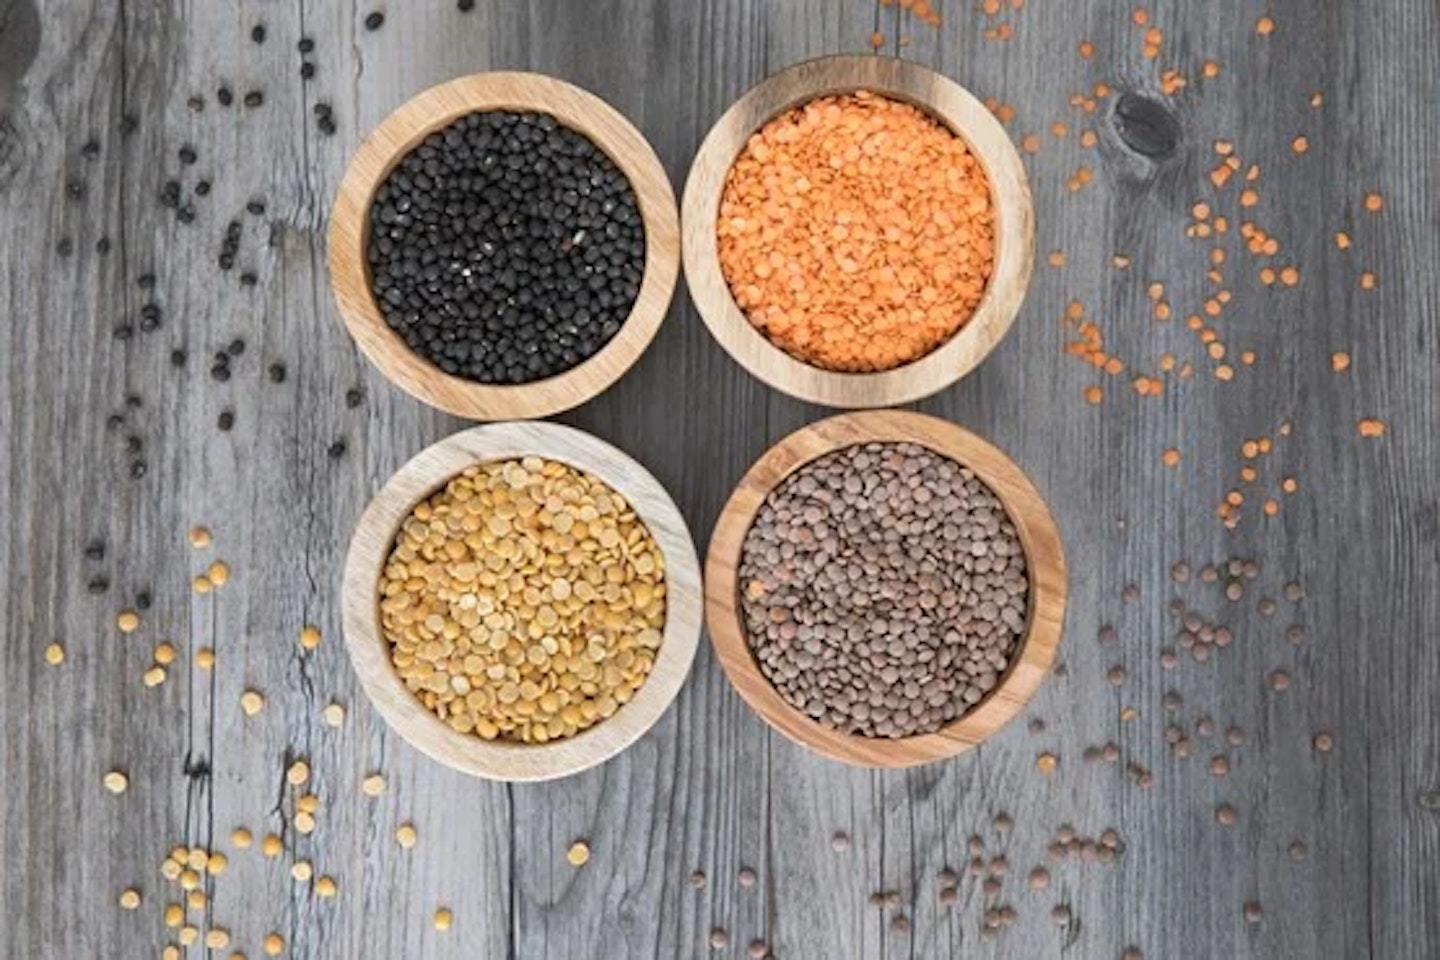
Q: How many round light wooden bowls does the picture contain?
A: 4